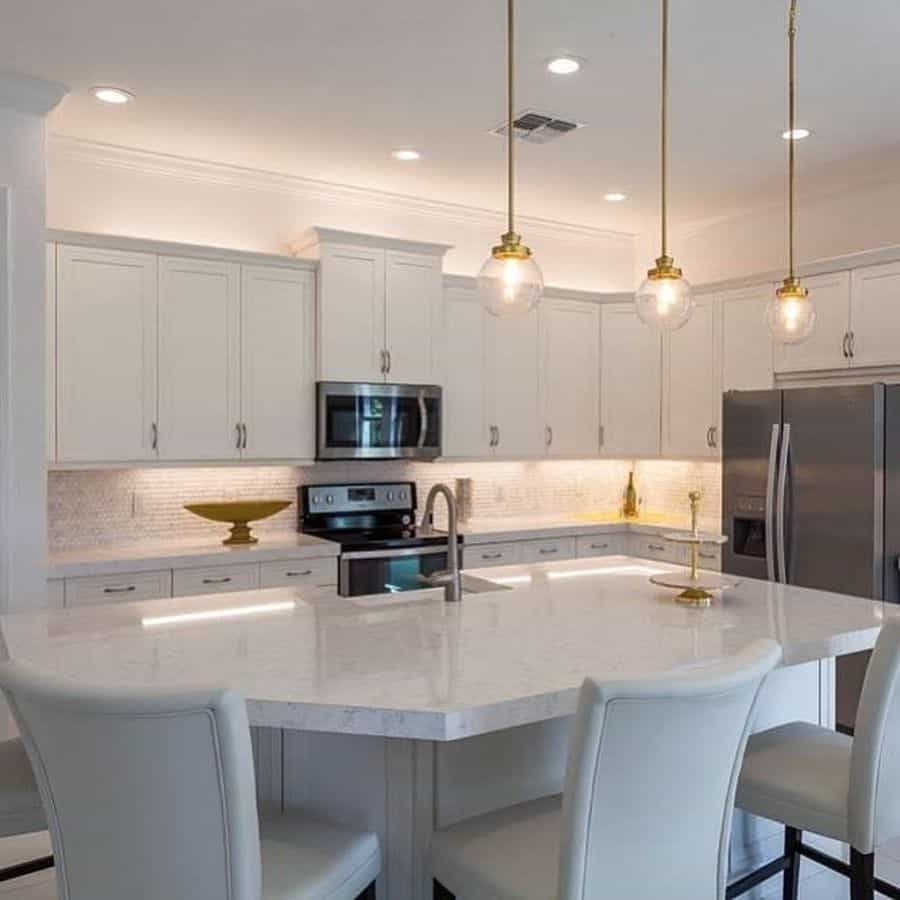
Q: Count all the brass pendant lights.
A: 3